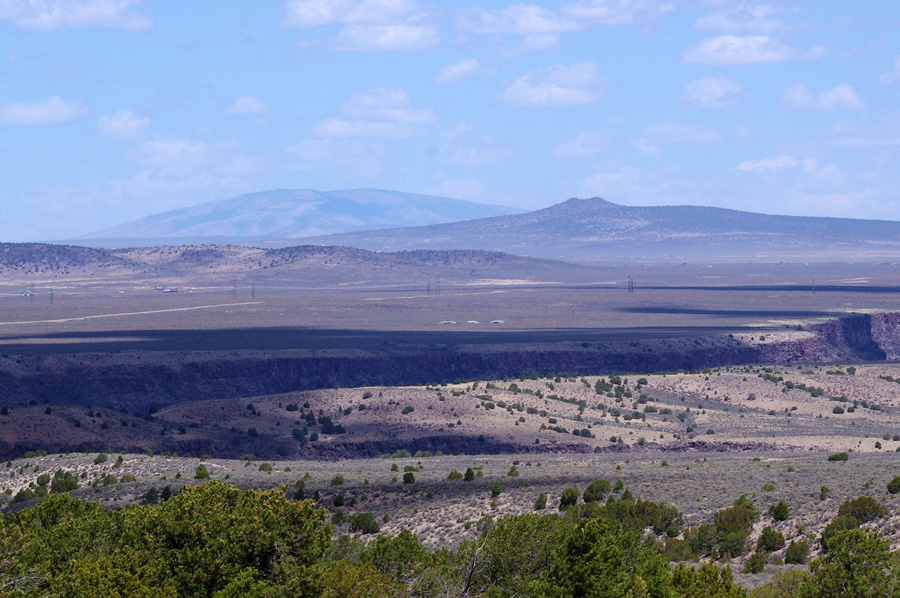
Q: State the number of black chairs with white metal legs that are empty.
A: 0